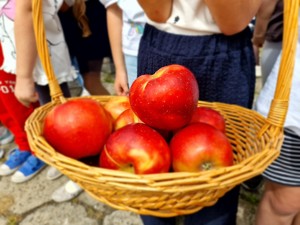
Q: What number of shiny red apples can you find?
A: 7